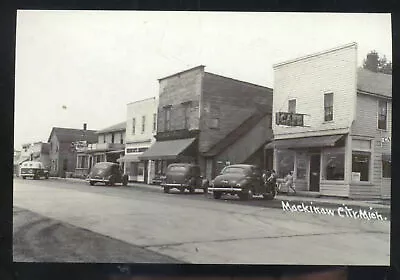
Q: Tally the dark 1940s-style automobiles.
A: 3